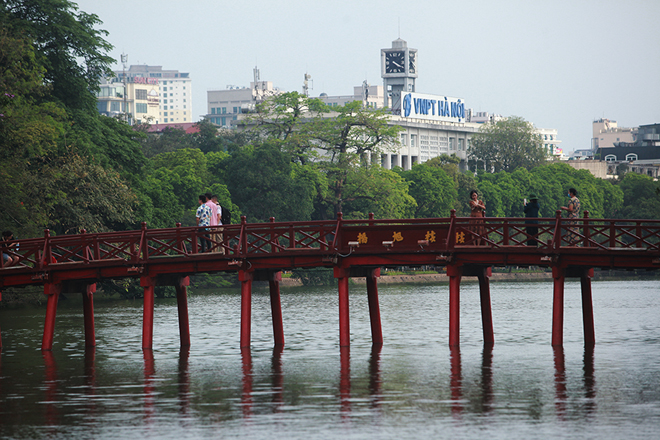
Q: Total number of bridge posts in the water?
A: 12